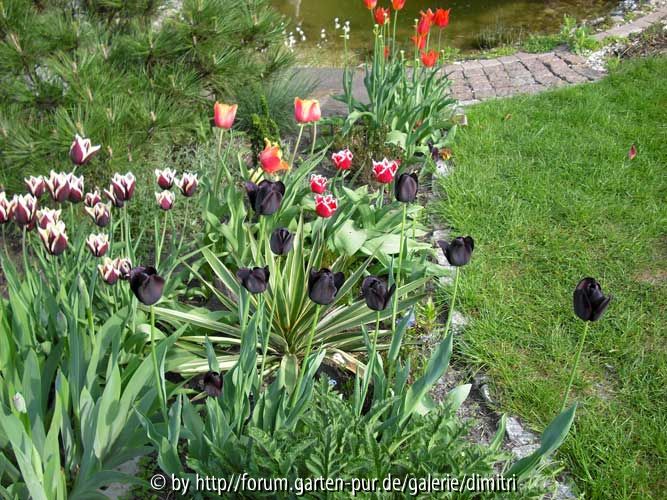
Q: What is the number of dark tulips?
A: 10